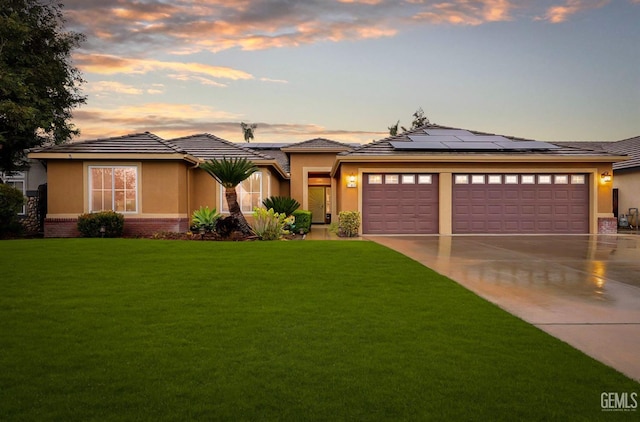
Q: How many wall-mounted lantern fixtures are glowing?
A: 2